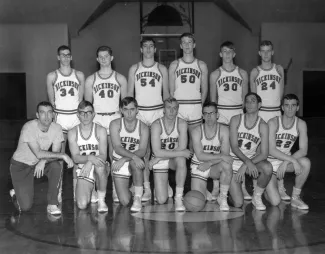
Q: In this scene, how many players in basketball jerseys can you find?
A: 12